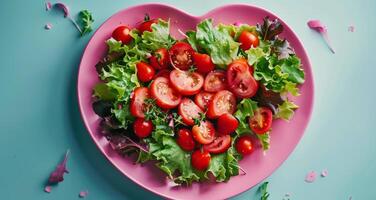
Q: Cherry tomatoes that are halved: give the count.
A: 12